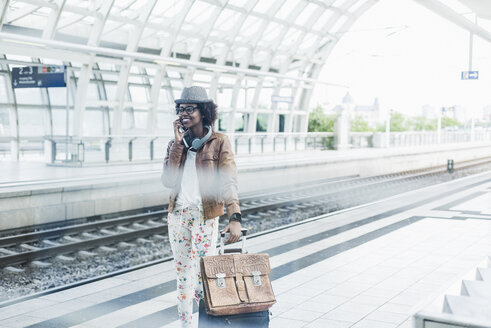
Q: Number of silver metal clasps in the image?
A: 2